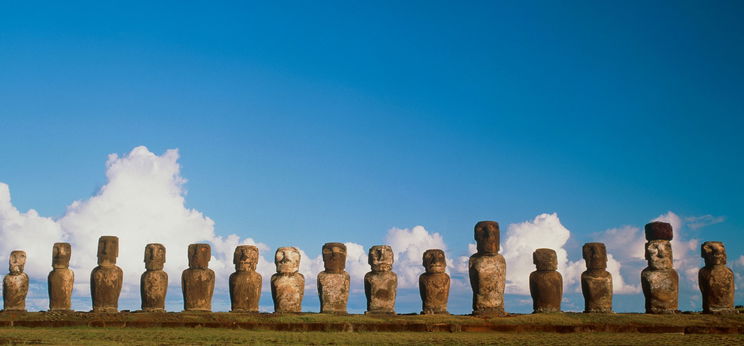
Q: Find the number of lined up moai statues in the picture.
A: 15